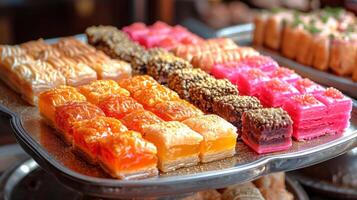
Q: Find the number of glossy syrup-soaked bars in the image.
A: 12